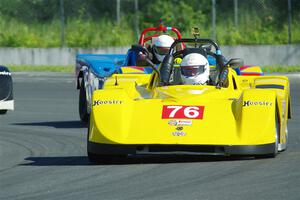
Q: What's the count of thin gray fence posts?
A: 6